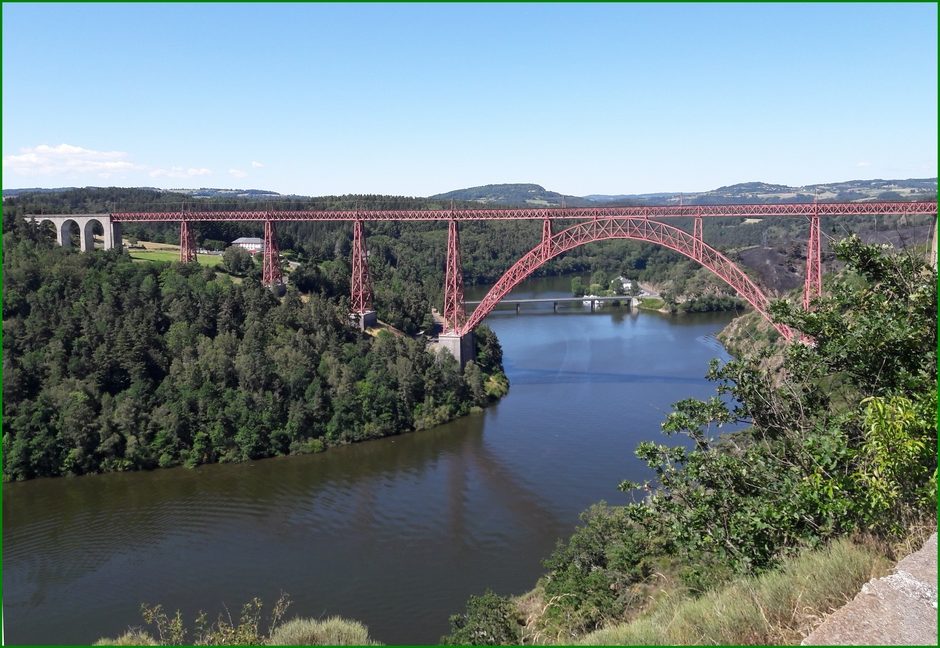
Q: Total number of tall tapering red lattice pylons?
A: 5